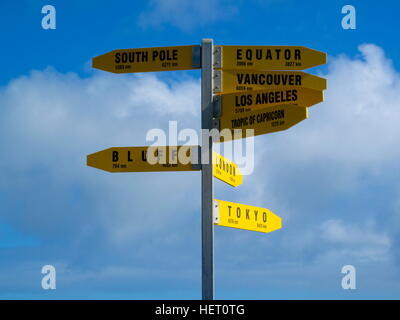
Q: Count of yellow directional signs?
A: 8